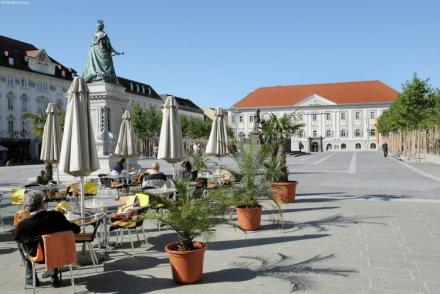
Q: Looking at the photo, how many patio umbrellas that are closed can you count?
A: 5